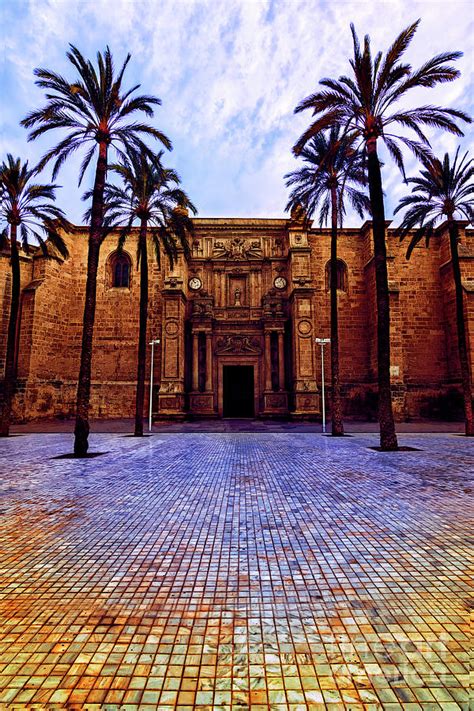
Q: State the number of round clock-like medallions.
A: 2